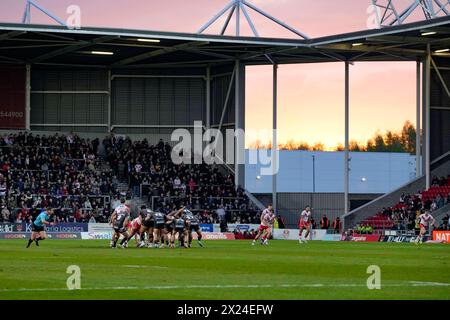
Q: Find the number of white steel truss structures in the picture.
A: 3